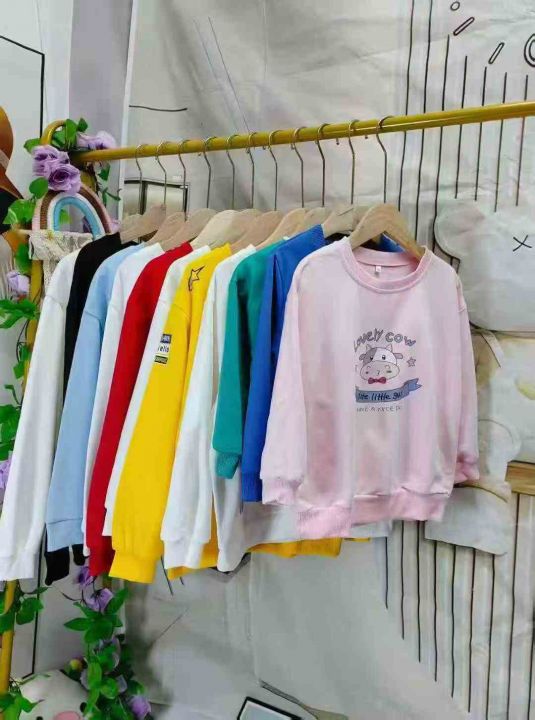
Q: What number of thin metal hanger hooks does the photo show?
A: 11